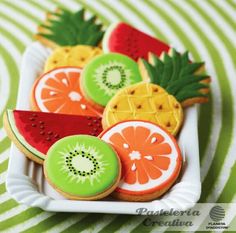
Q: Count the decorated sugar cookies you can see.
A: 8